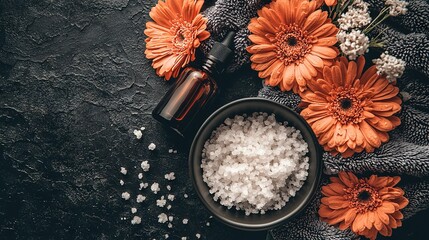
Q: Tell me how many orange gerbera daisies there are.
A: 4